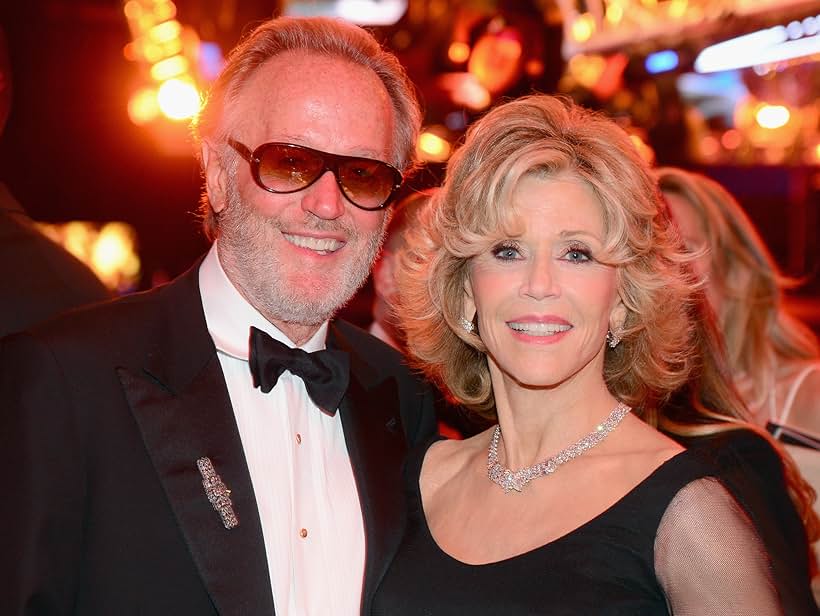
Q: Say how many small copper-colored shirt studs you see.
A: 2